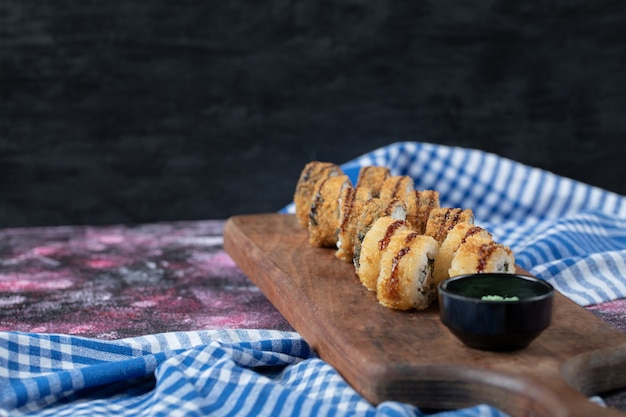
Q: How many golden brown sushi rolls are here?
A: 12